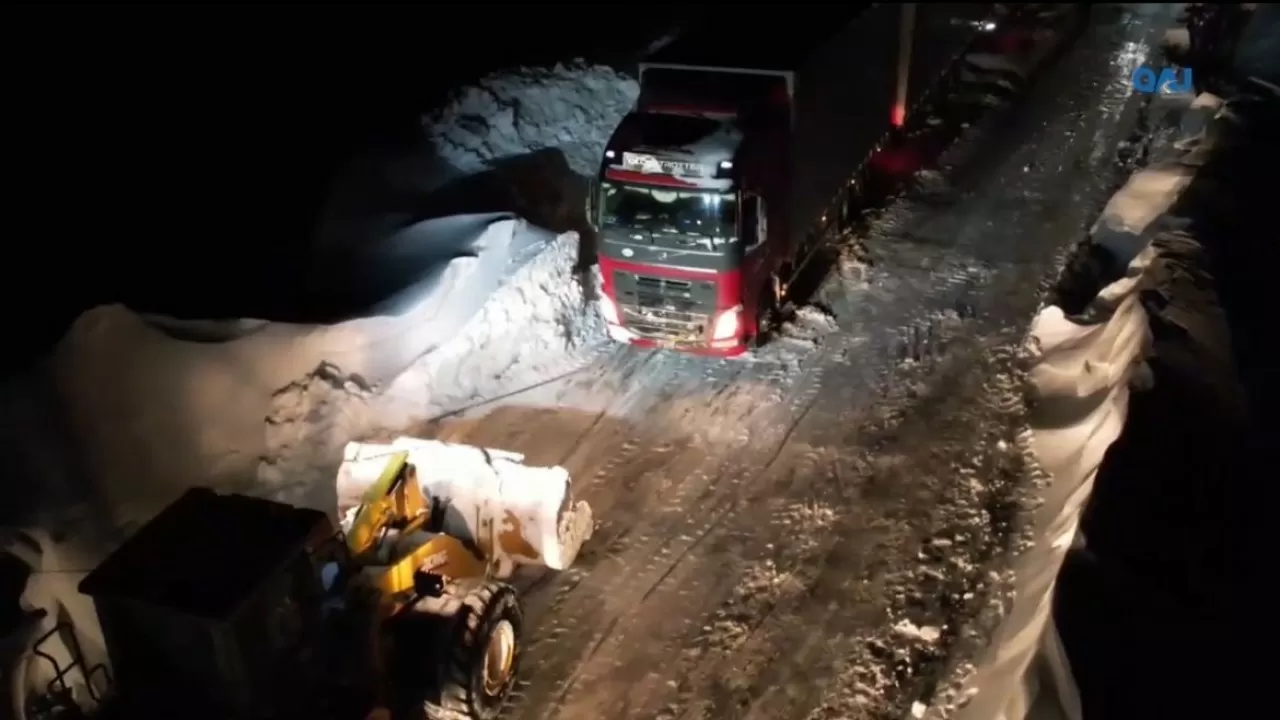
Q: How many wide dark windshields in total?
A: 1